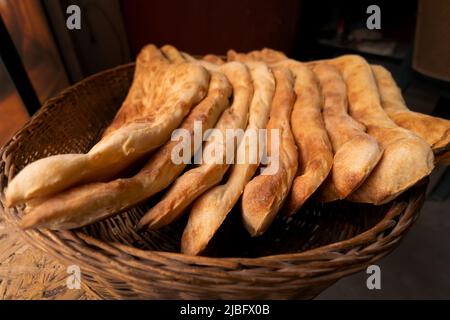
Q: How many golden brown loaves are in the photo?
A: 9